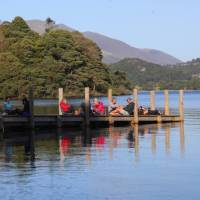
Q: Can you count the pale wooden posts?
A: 7